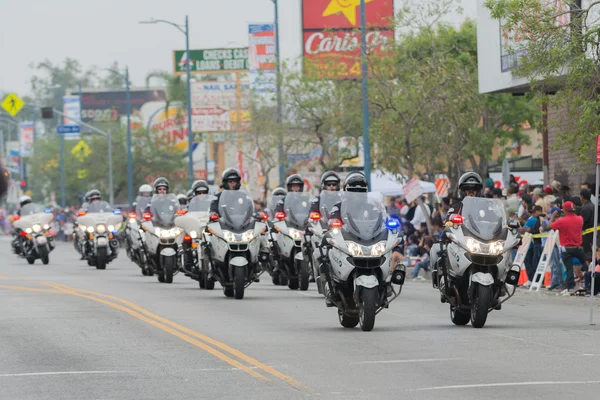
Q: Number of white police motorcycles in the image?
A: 11